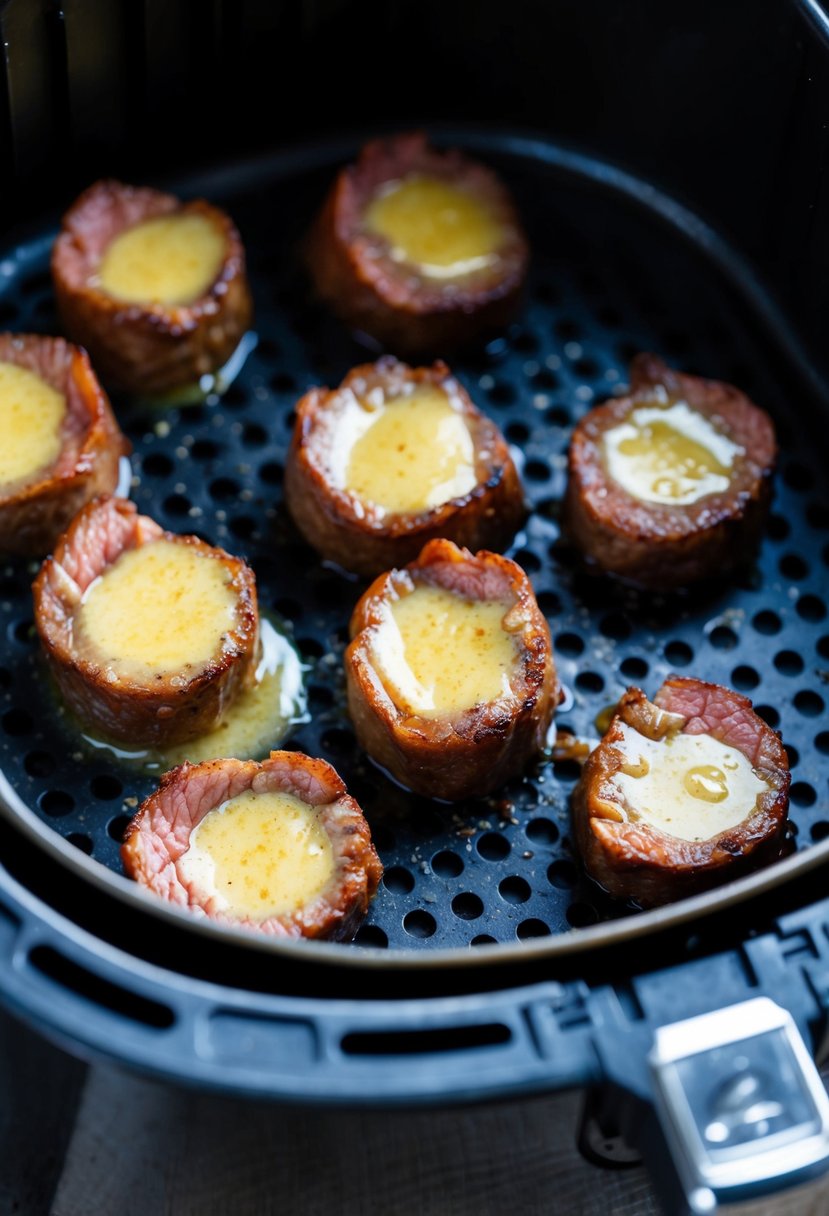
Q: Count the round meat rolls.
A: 9